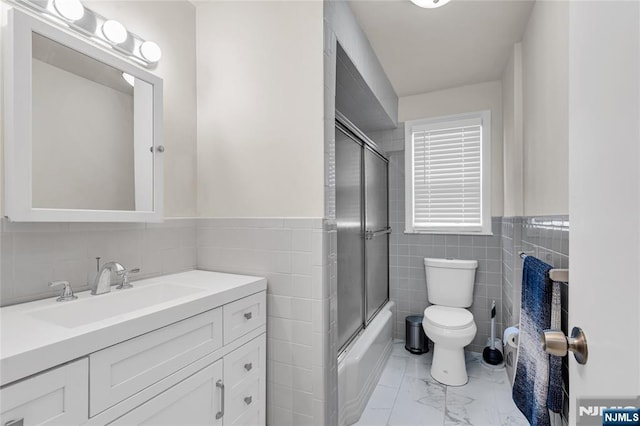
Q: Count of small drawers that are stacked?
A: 3